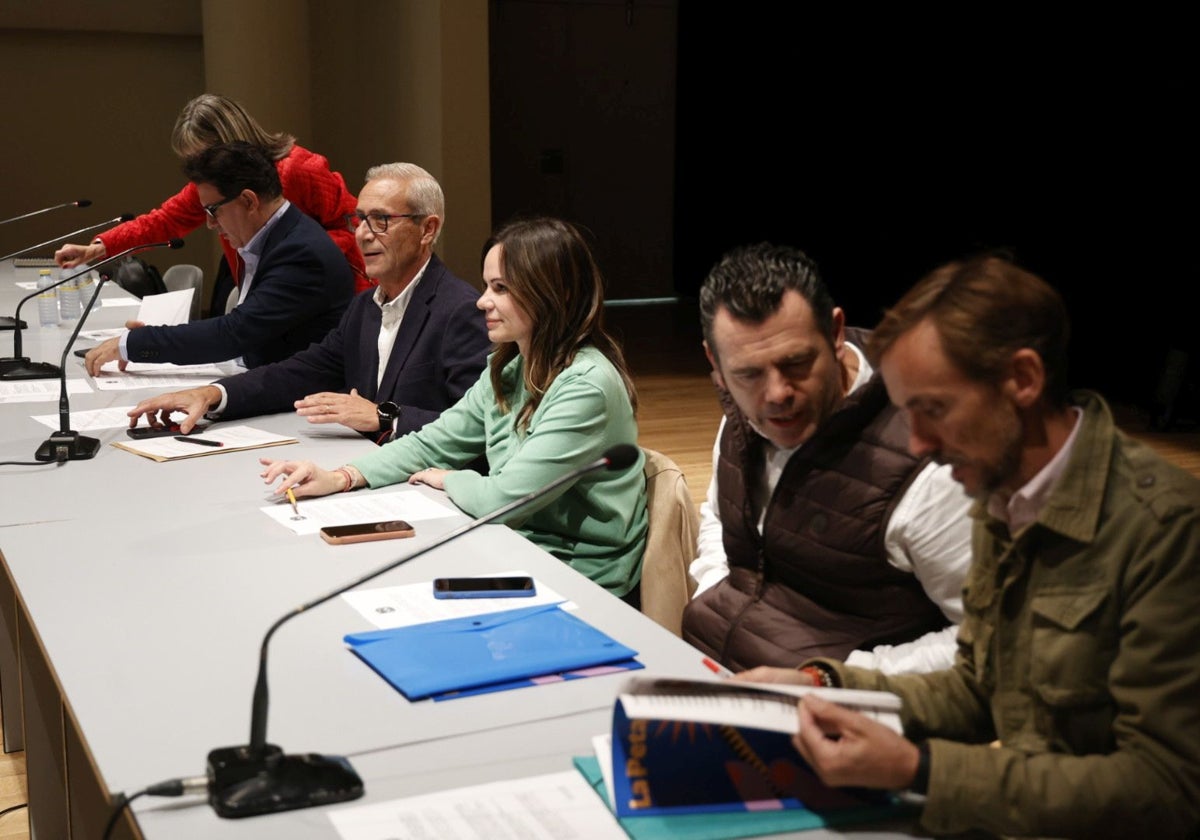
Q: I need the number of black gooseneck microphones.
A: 5